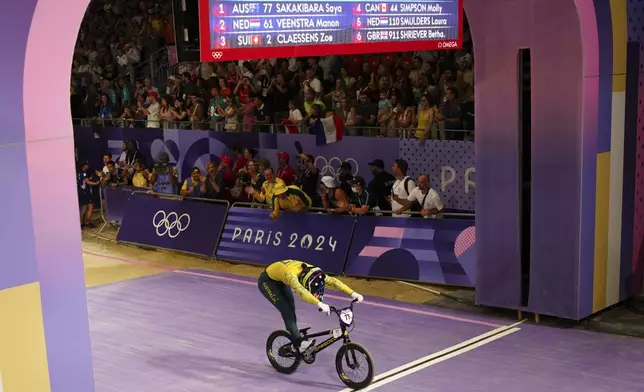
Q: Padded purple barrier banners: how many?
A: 3